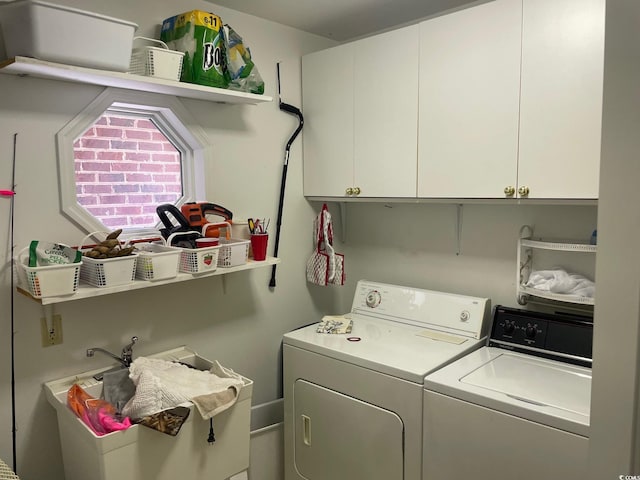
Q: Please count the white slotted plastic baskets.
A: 6